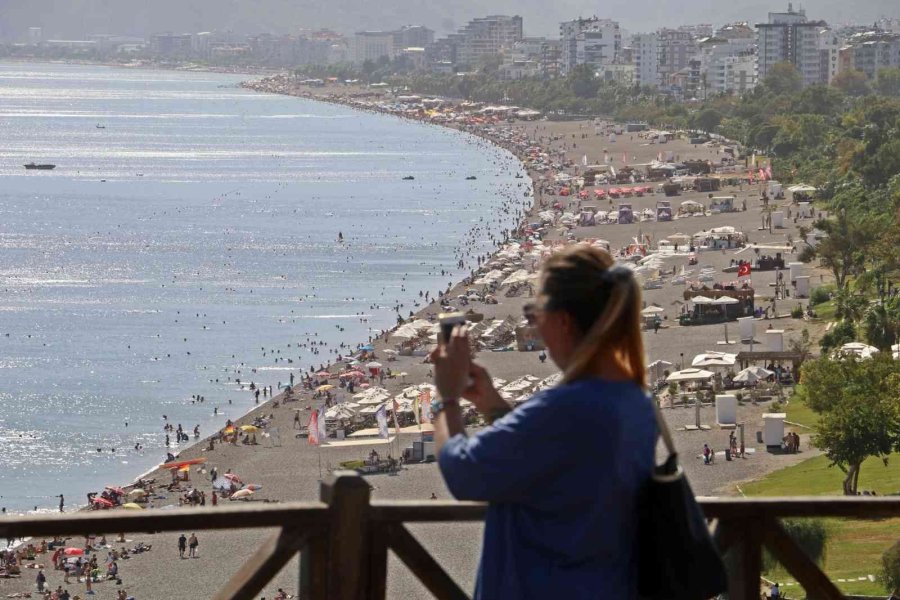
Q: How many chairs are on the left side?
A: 0